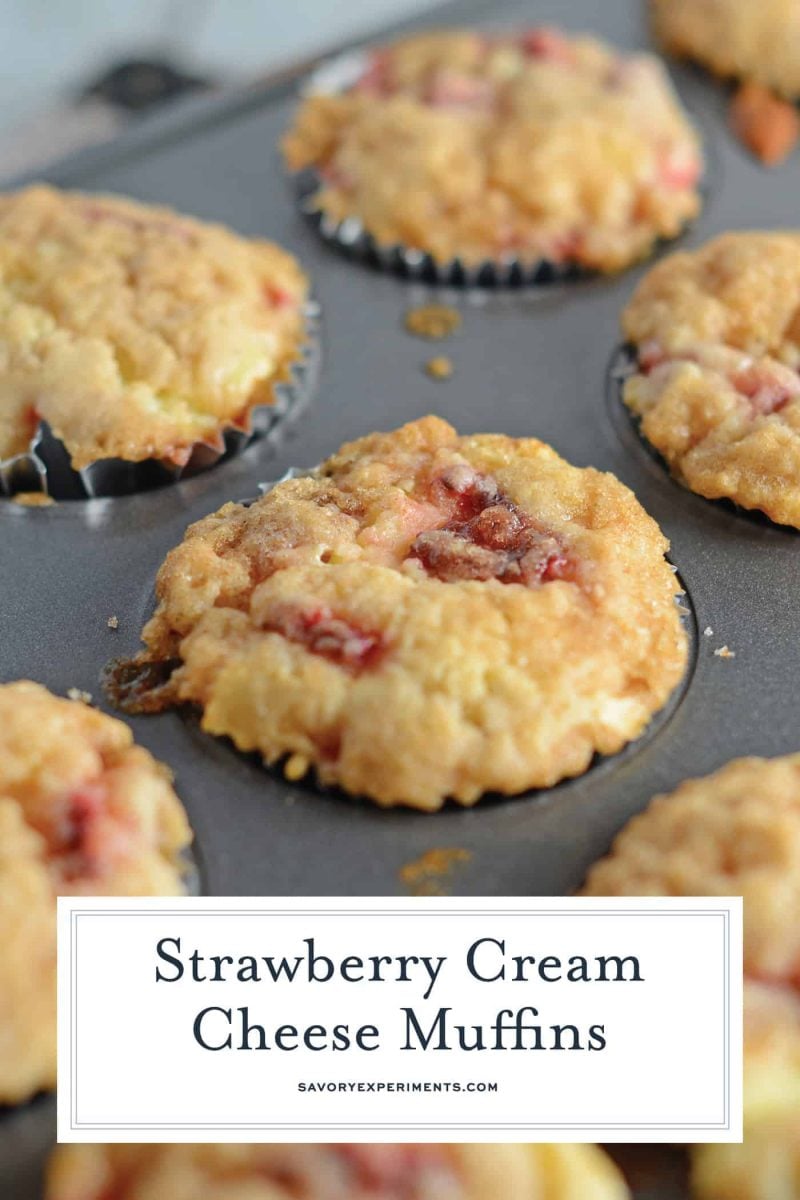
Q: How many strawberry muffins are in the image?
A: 8